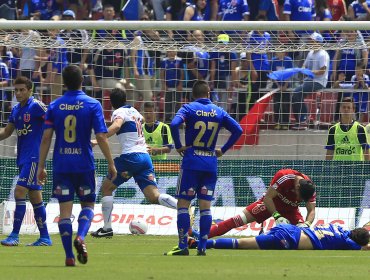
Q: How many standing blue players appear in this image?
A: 3